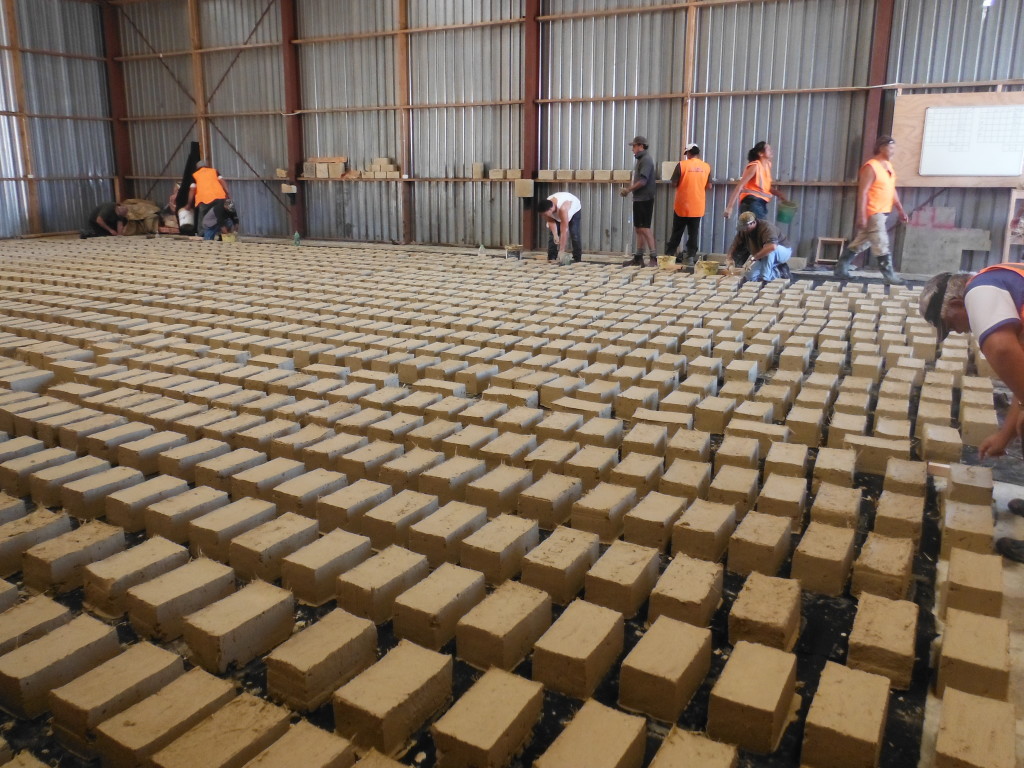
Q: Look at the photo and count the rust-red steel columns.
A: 4